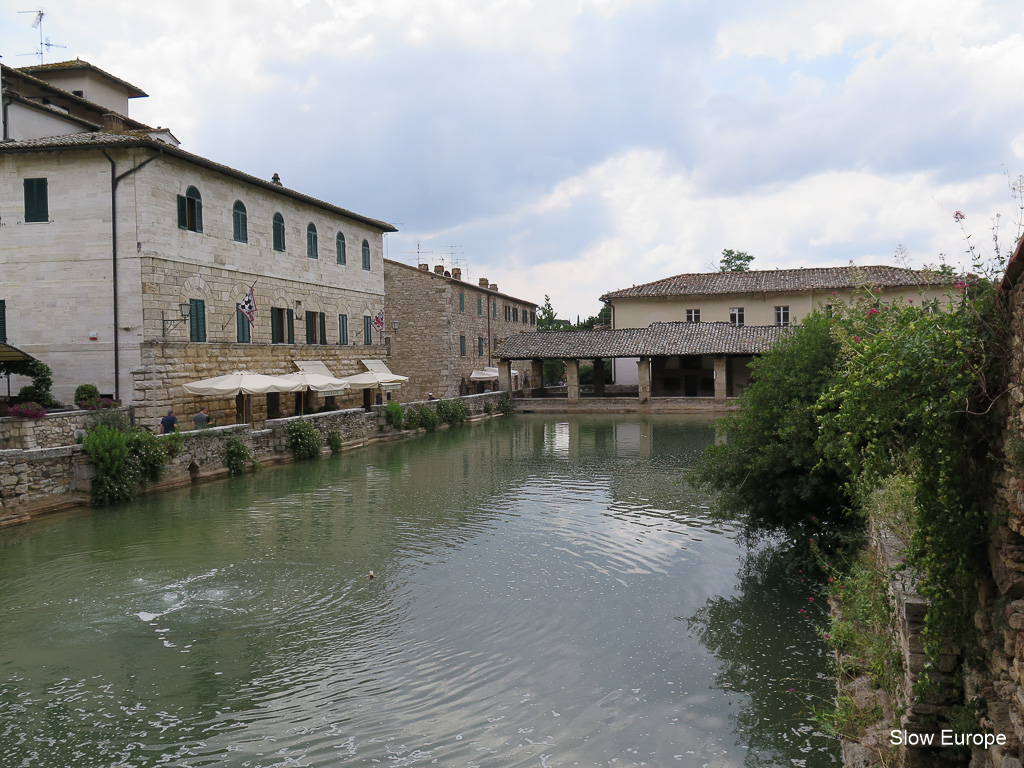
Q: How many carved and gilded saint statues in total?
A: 0